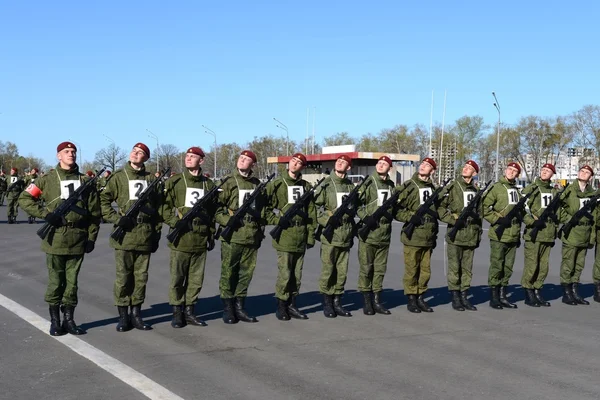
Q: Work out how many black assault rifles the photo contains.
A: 12